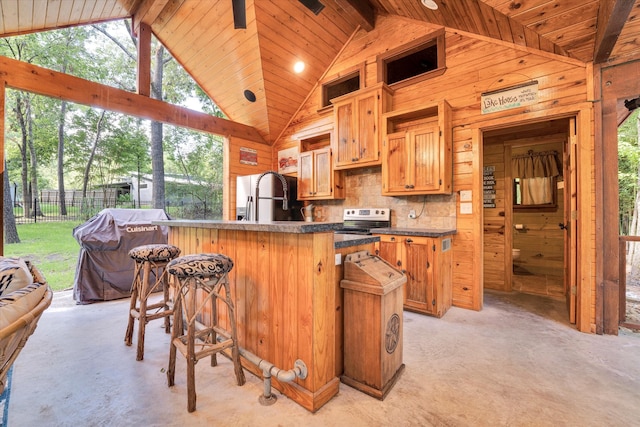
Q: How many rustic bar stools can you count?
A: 2